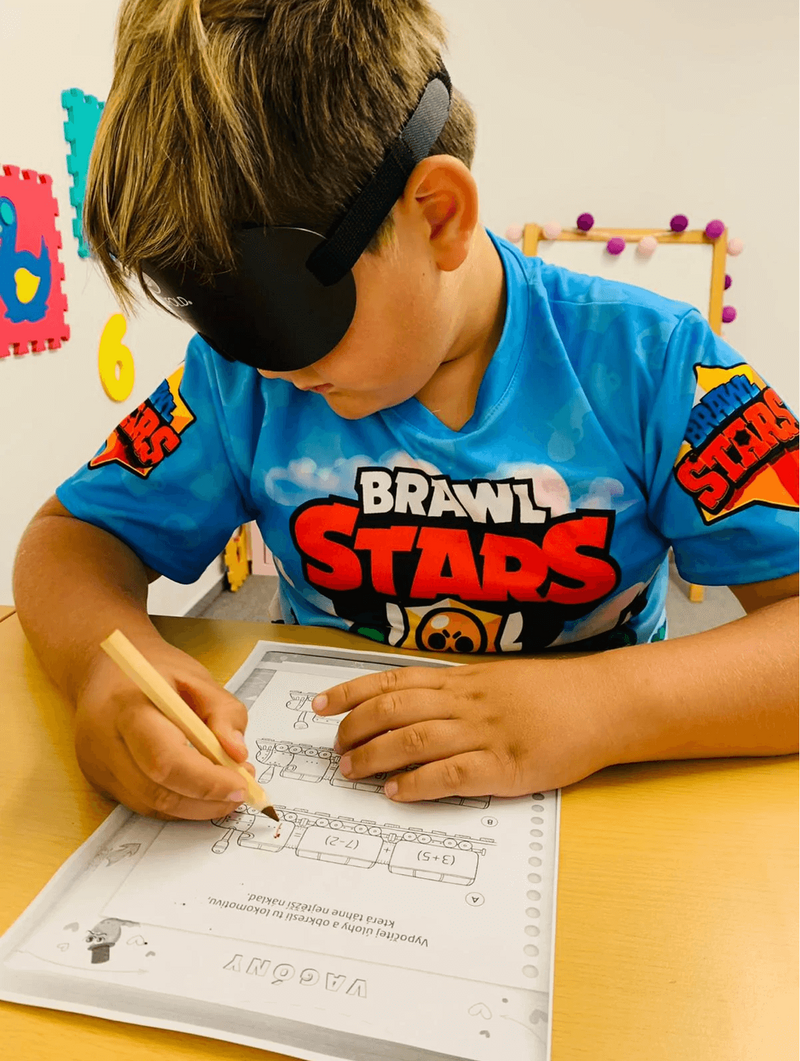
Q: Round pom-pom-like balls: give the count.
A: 10